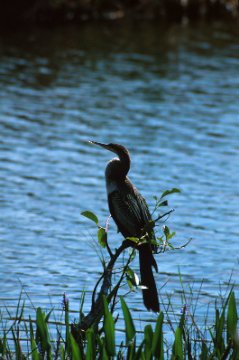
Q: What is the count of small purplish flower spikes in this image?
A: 2